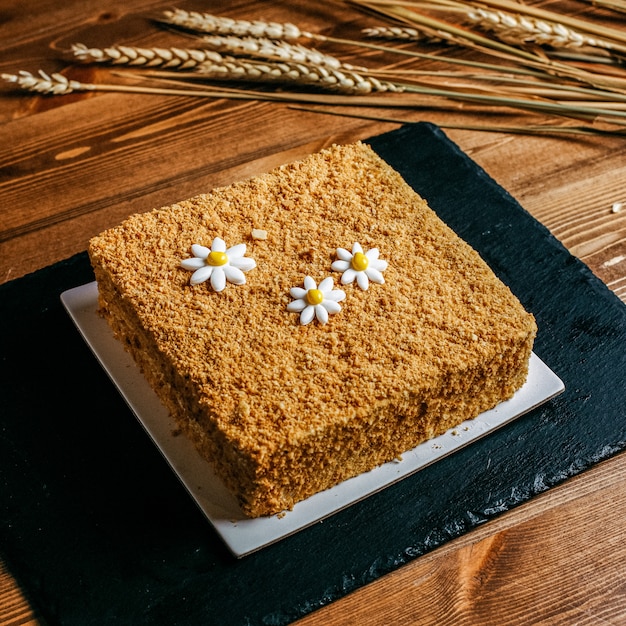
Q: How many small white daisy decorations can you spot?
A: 3